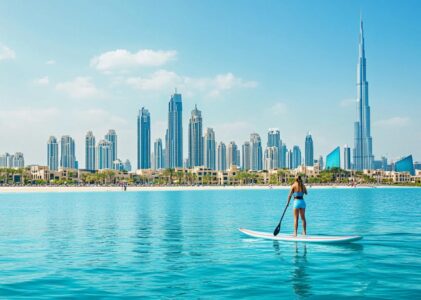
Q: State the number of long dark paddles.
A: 1